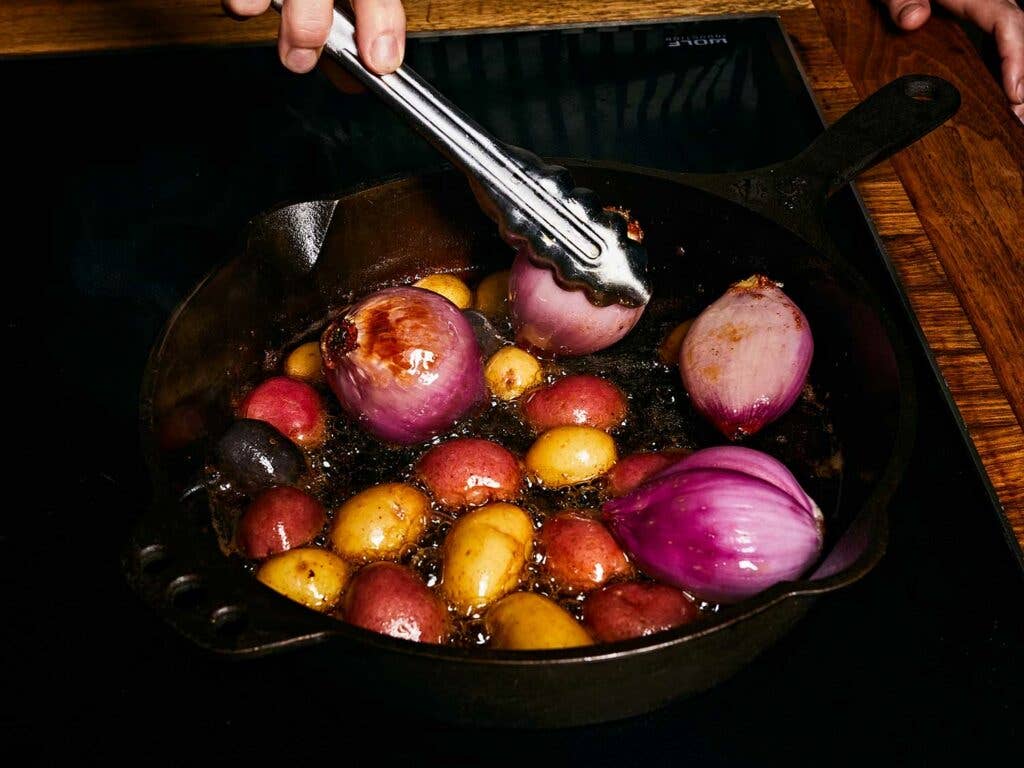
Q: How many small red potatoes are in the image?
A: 8